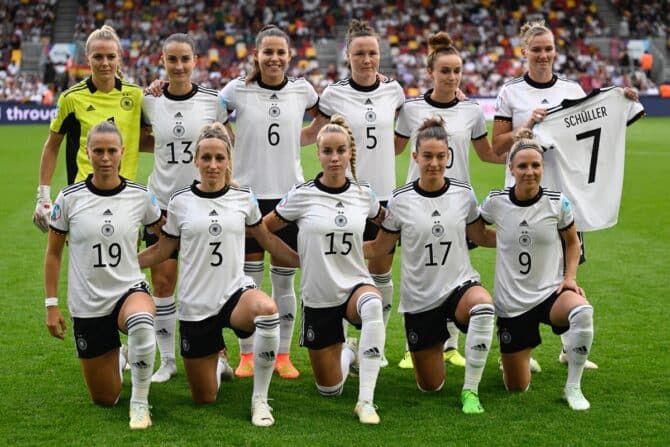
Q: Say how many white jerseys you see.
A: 11